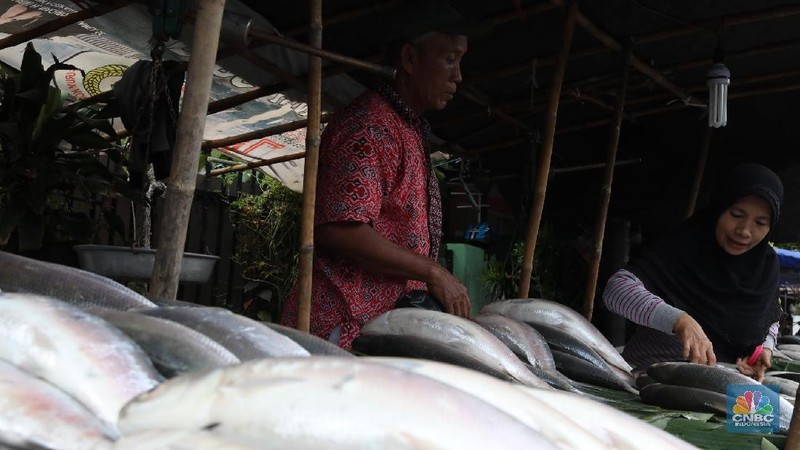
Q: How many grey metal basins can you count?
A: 1